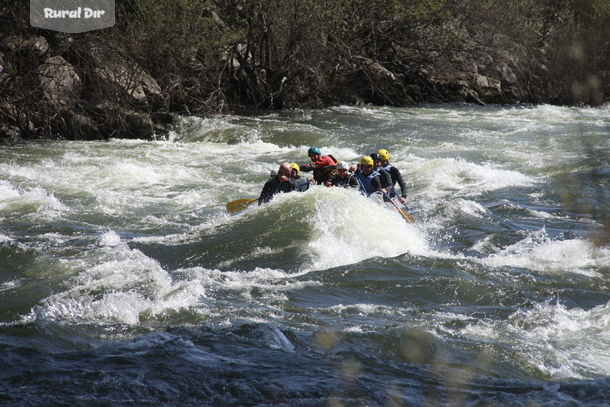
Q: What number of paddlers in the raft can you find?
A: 7